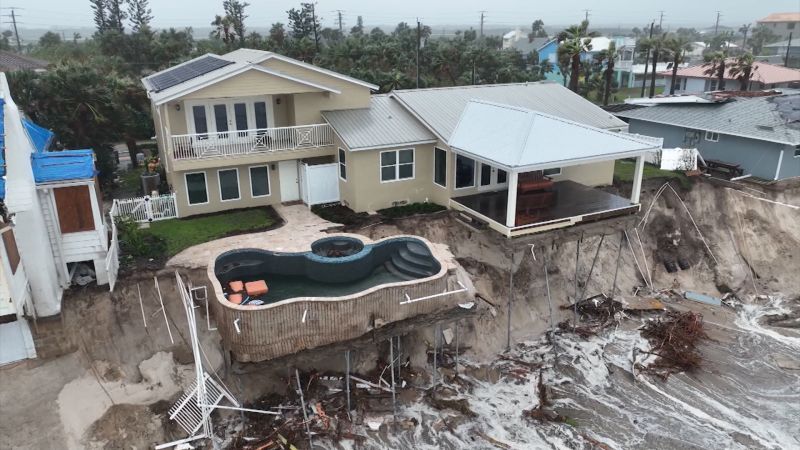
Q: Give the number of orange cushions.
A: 3